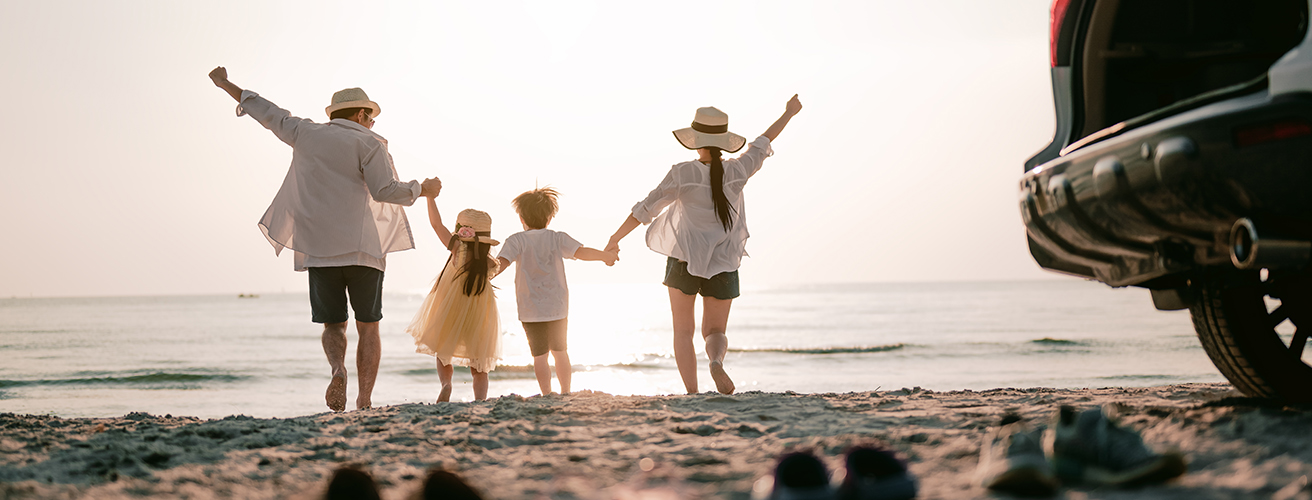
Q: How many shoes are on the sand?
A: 6